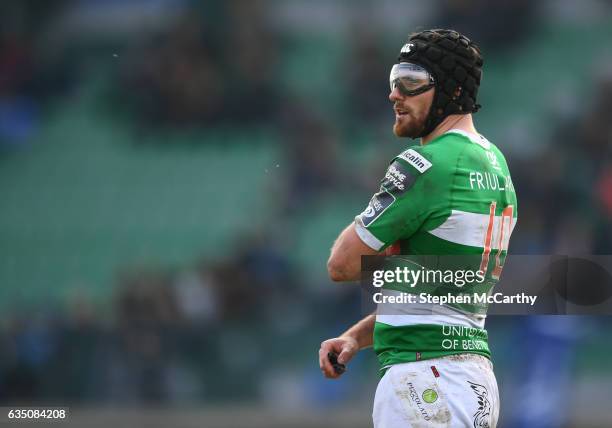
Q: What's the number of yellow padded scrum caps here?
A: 0